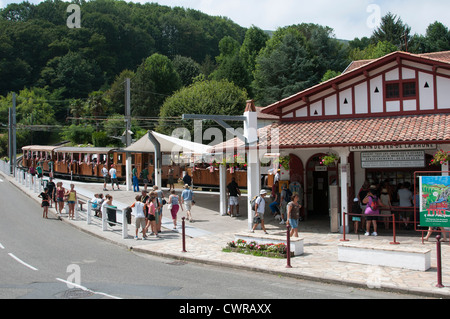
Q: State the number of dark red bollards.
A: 3